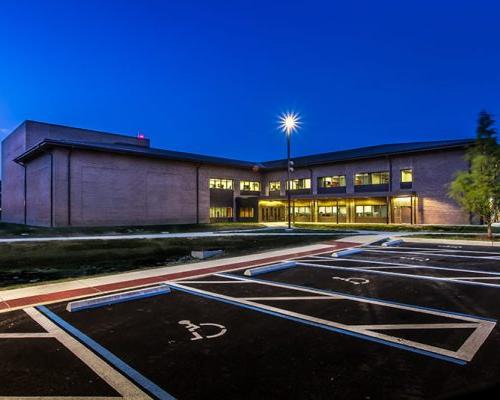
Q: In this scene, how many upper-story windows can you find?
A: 7